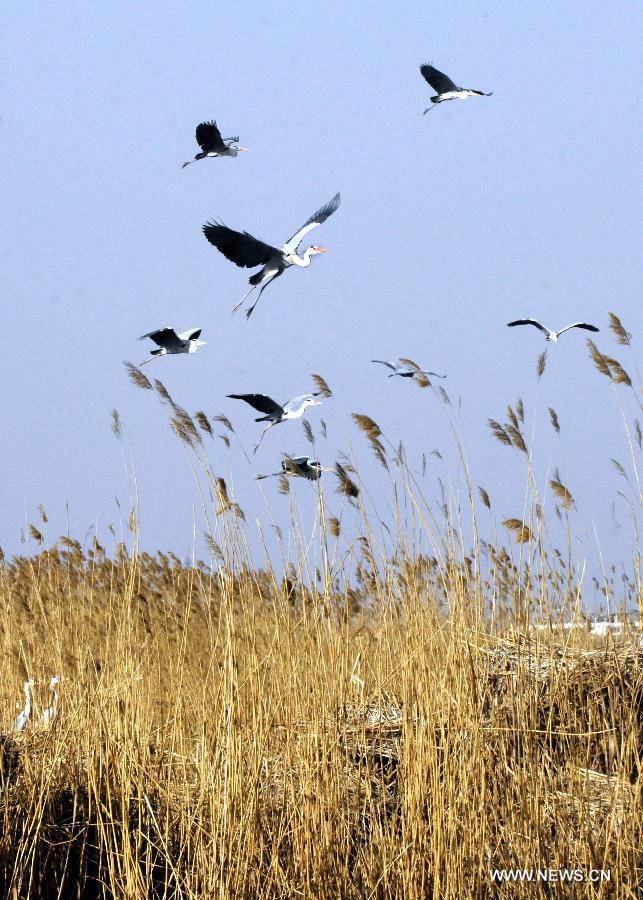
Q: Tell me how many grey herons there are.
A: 10